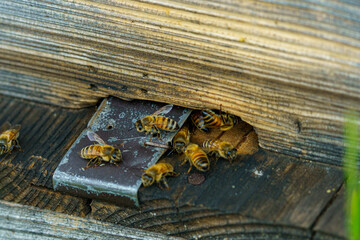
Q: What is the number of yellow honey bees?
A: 9